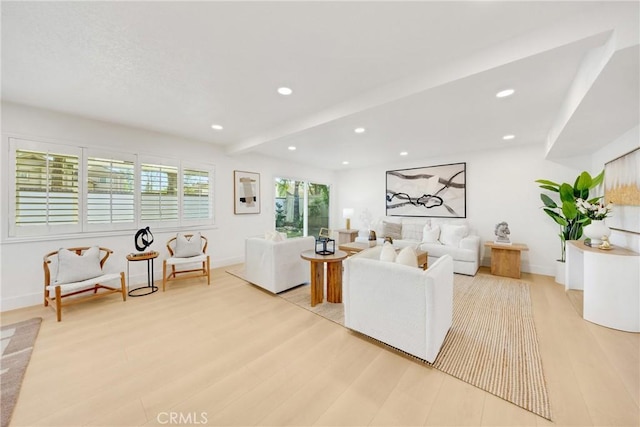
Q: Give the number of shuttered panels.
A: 4